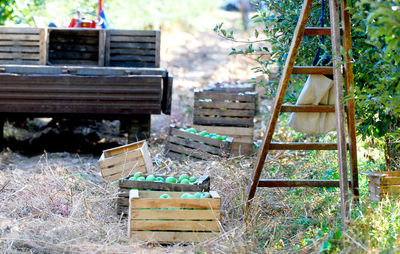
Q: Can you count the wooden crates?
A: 11